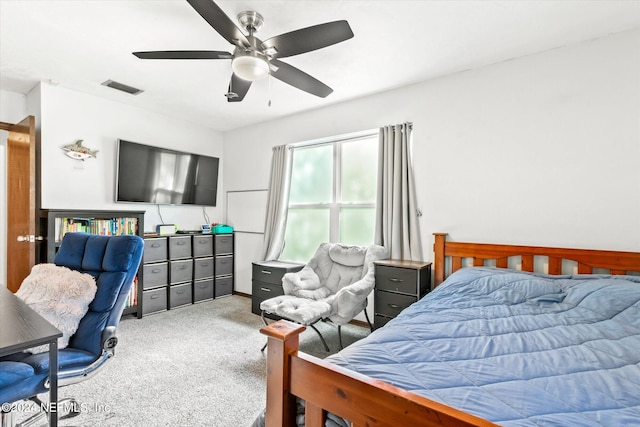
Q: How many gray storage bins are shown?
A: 12